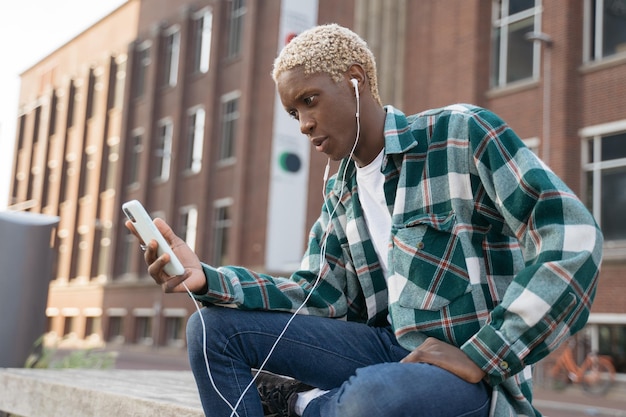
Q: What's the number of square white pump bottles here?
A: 0